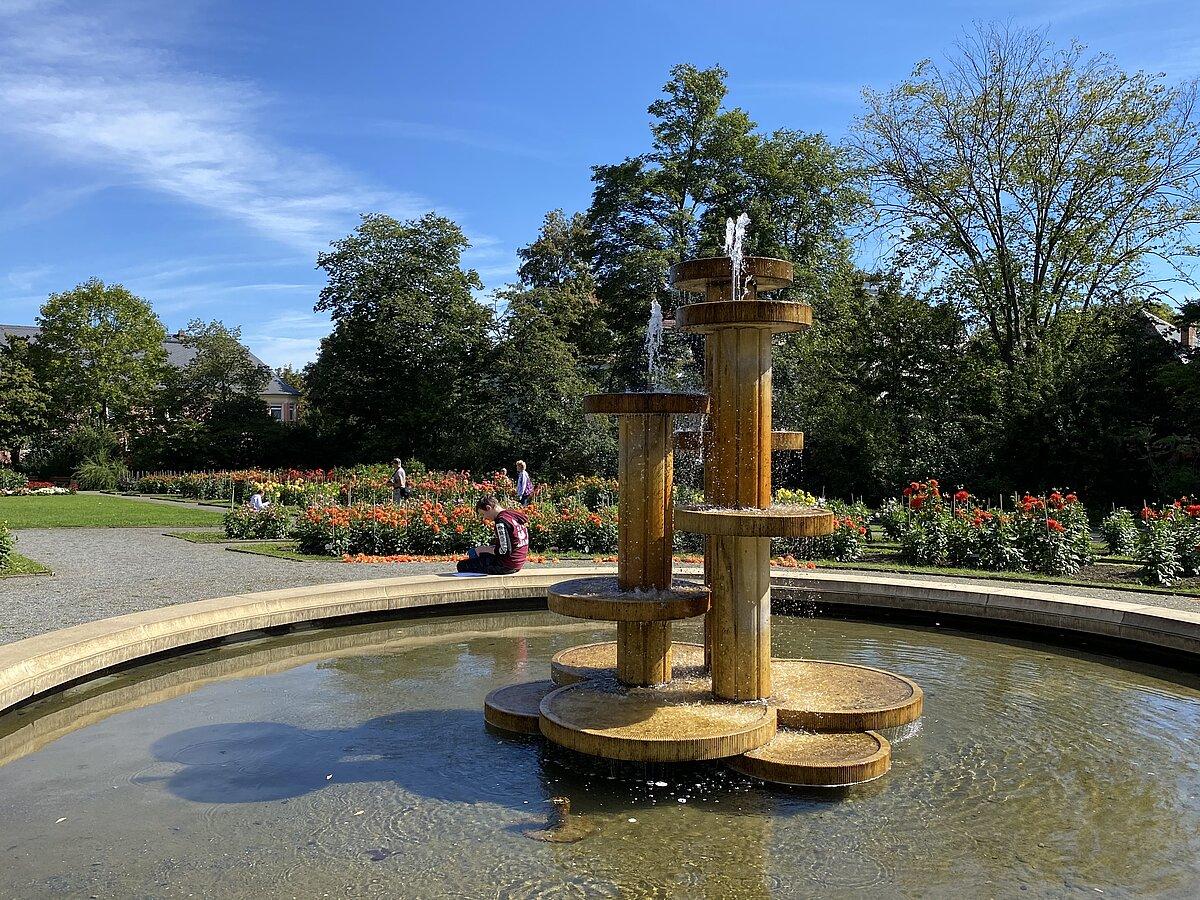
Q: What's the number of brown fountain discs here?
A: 11